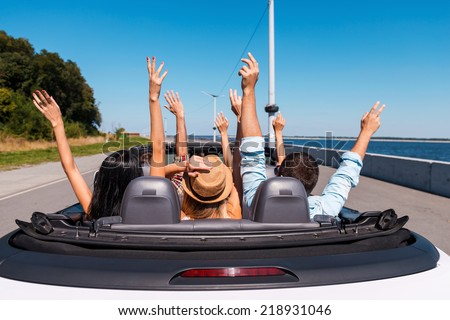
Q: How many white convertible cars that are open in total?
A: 1